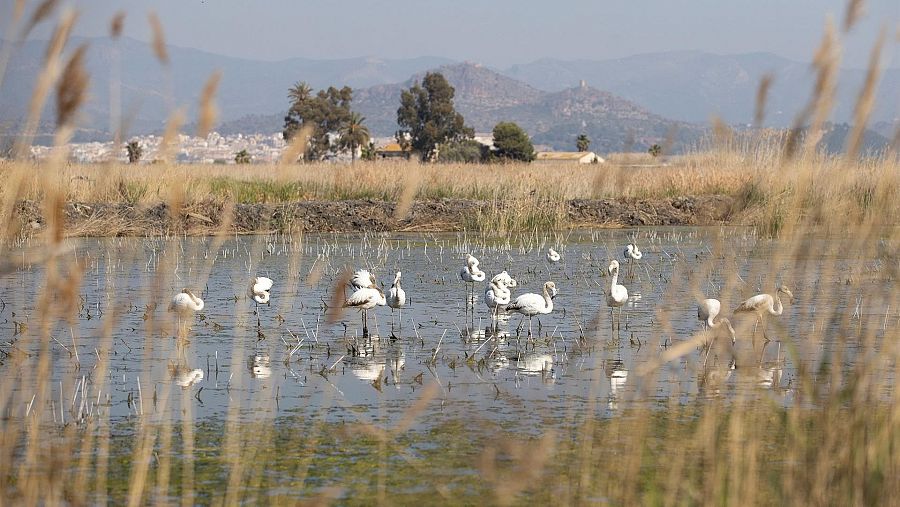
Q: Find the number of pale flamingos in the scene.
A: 14